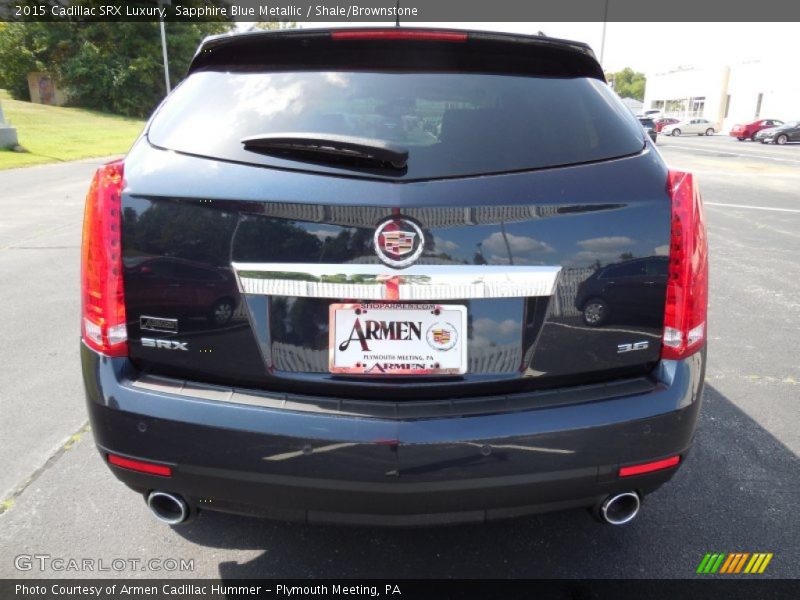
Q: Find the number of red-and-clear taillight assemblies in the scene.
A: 2